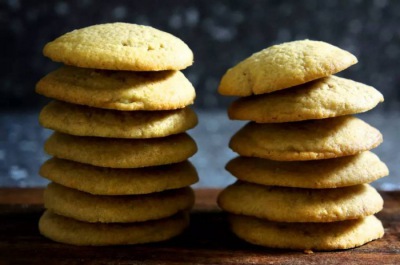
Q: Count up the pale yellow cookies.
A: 13